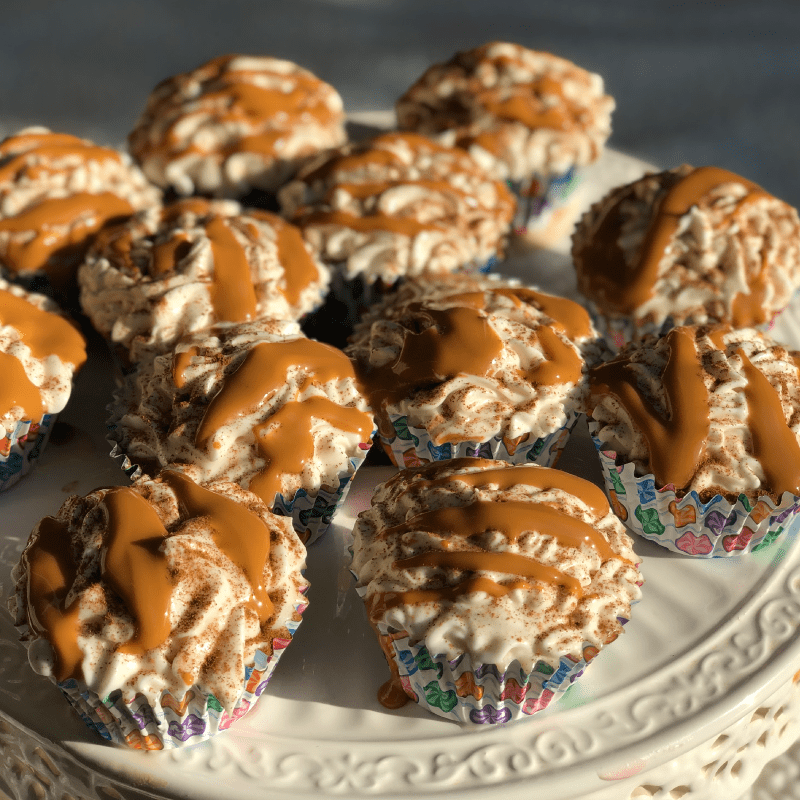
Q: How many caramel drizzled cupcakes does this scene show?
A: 12